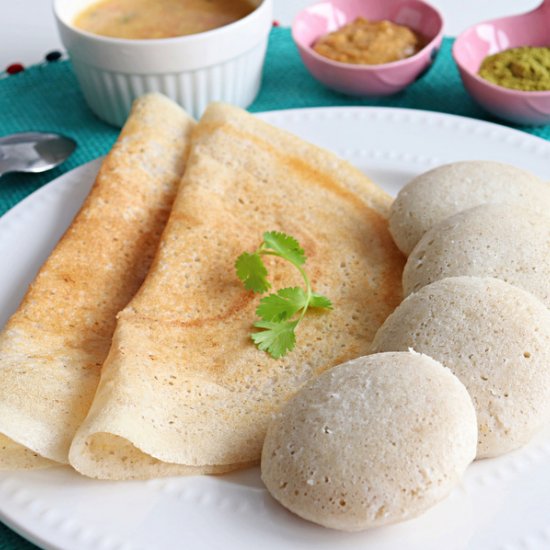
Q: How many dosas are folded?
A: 2